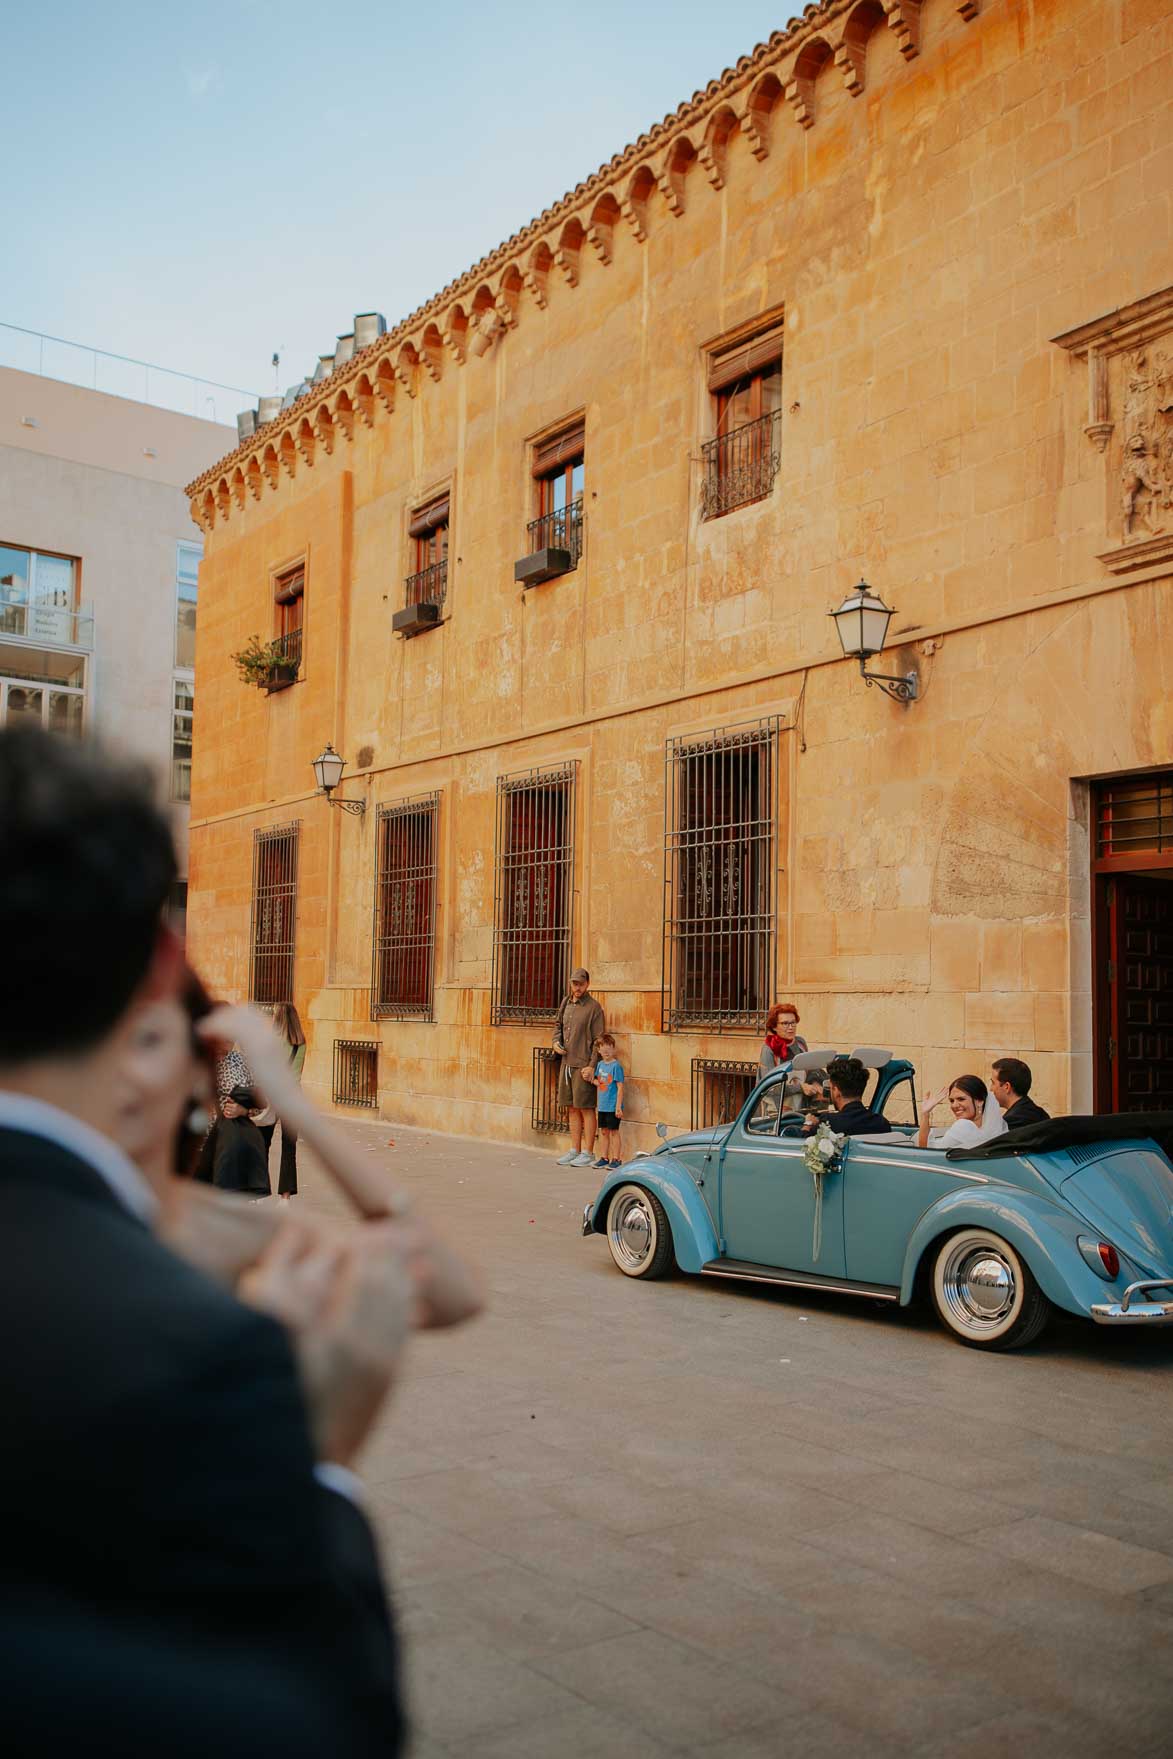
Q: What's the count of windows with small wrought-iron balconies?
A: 4